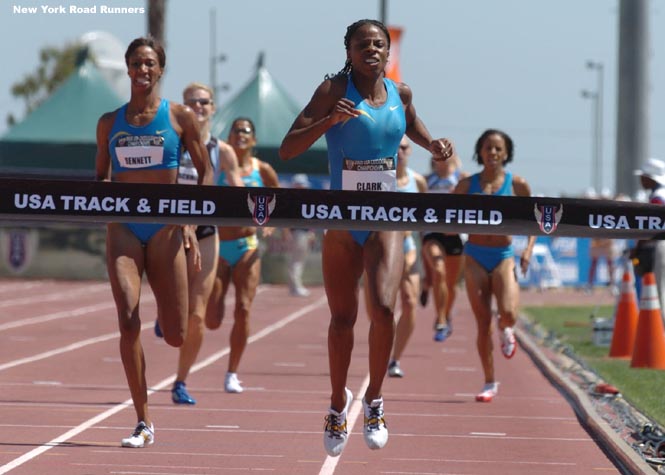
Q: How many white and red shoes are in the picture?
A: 2